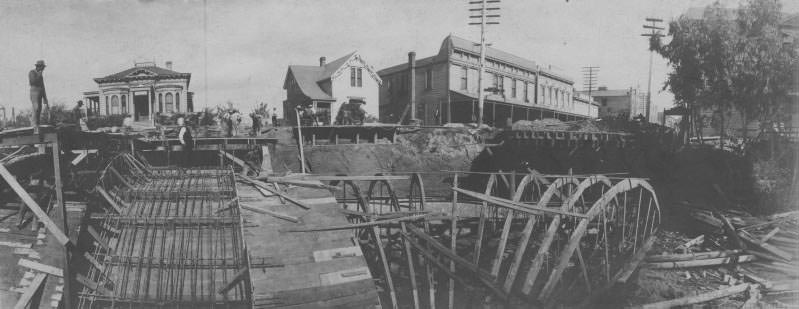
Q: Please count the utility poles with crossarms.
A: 3